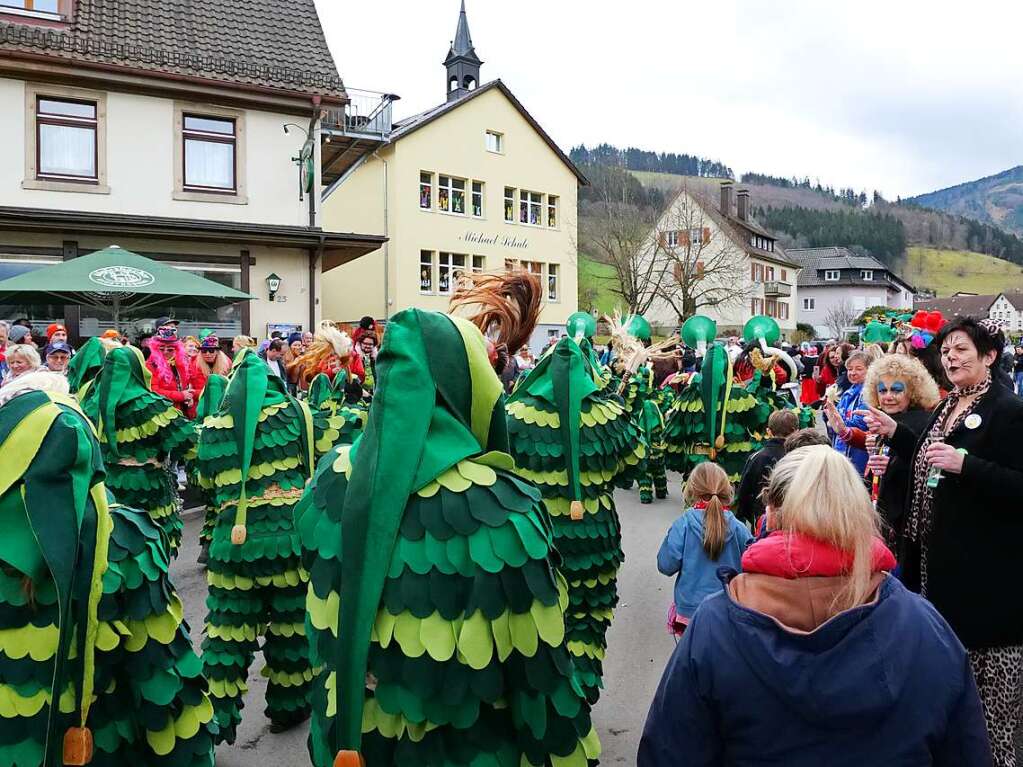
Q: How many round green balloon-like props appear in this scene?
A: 4